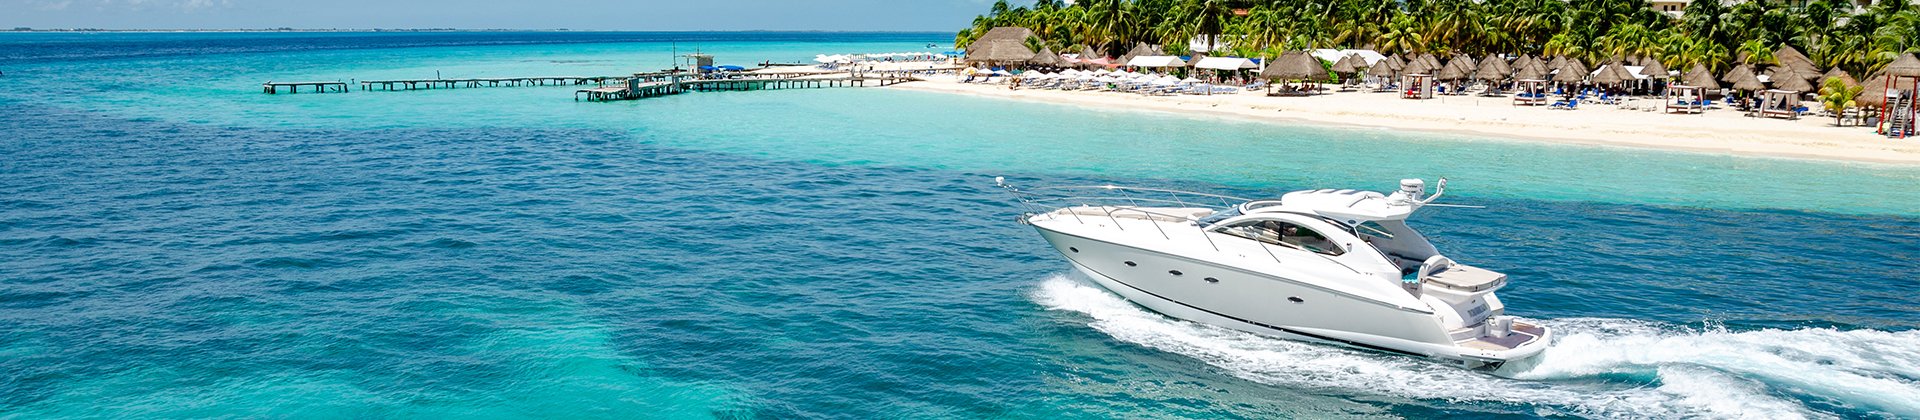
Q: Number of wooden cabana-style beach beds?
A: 4